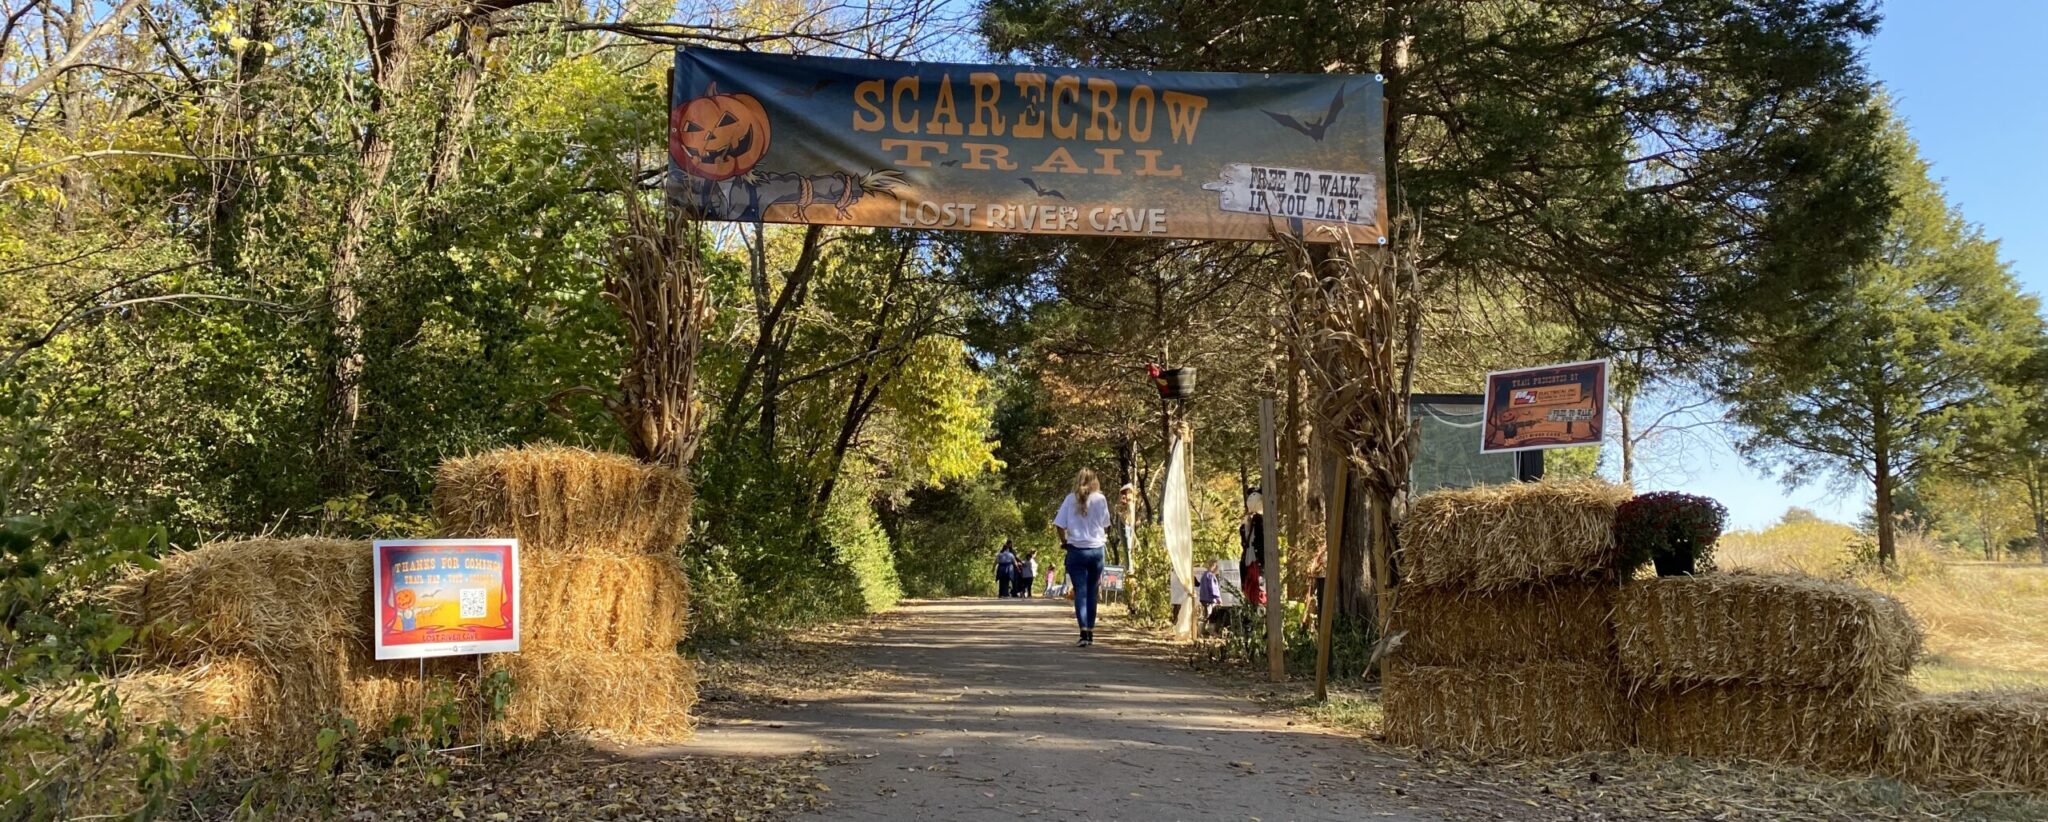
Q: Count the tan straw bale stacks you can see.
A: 2